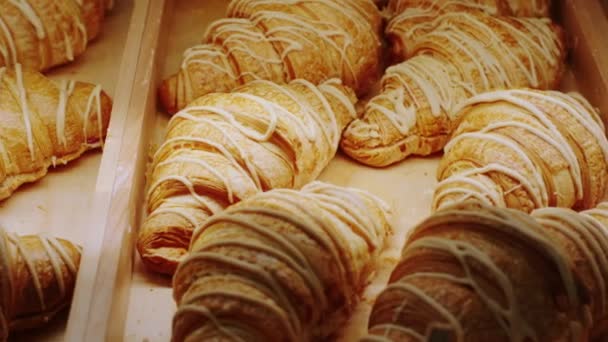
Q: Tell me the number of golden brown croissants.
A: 10